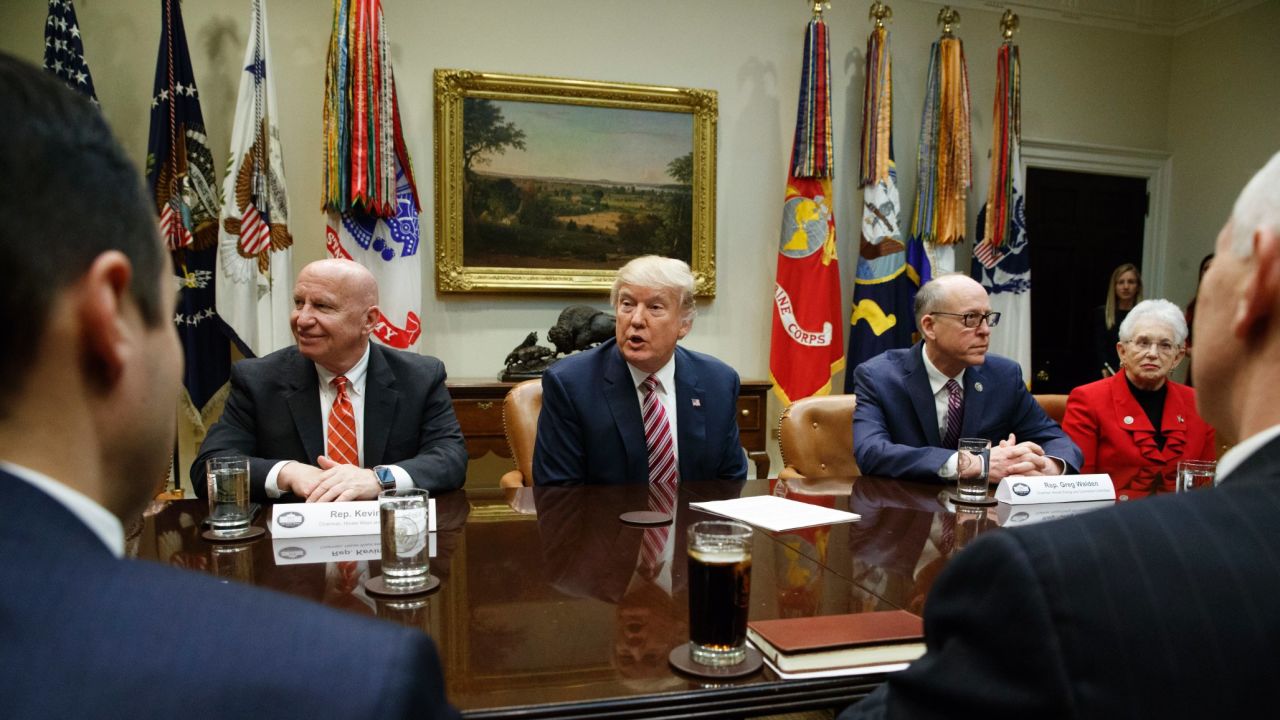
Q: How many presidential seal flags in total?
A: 1